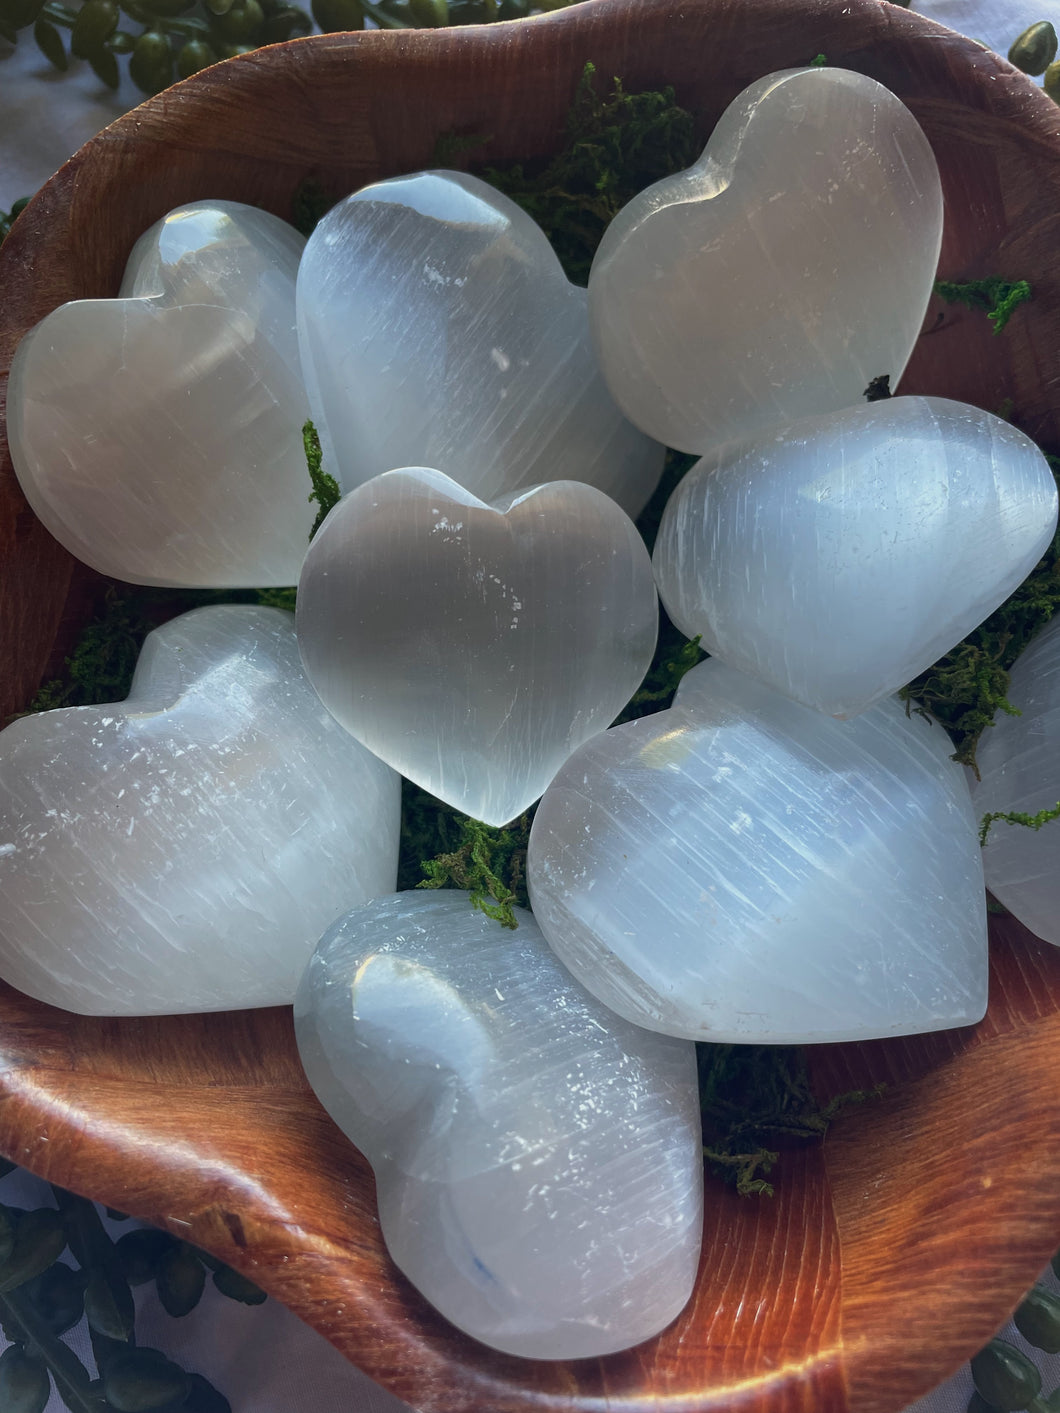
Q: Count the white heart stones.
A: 9